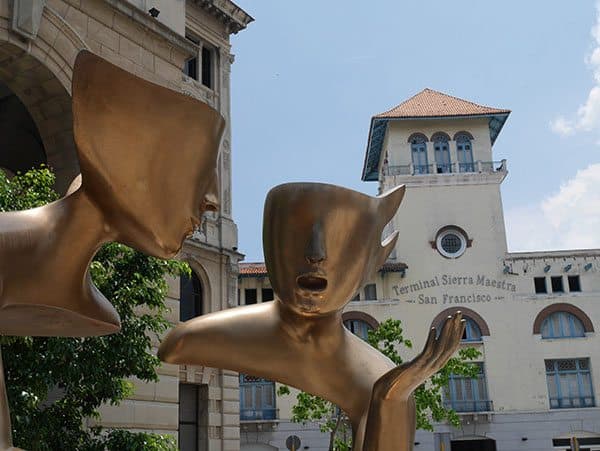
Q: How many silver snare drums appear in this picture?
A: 0